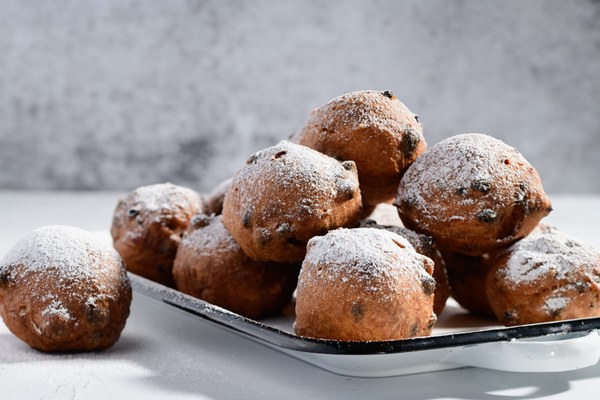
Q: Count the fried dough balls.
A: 11